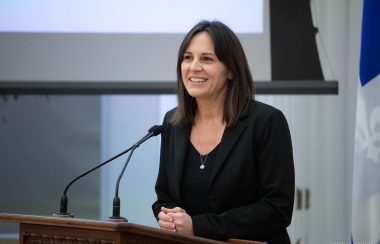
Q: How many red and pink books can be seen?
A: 0